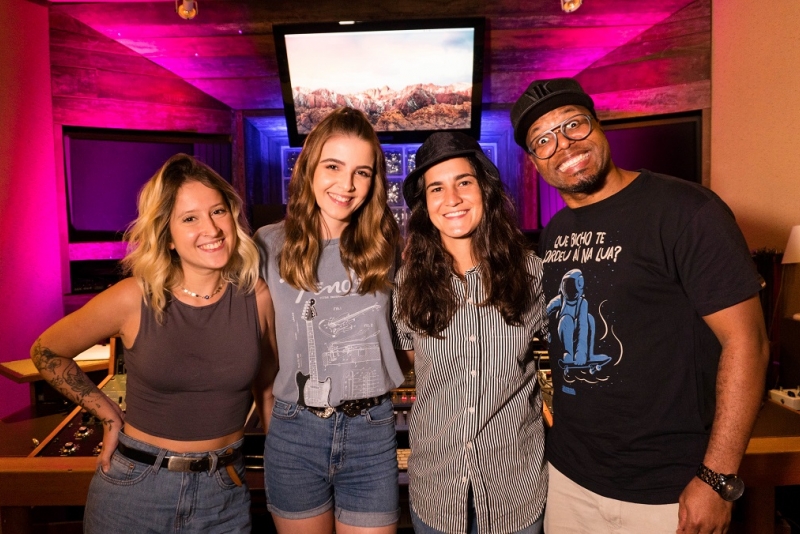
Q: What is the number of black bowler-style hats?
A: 1